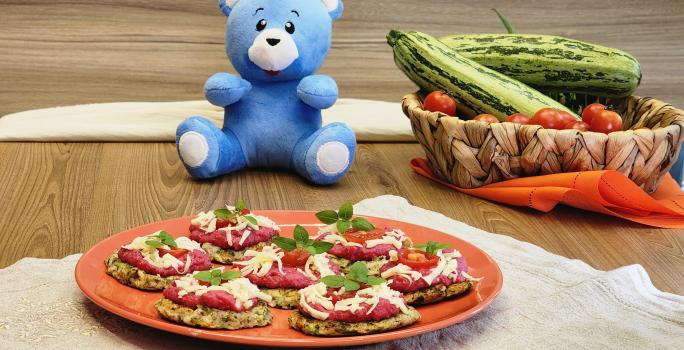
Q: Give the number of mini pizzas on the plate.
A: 7